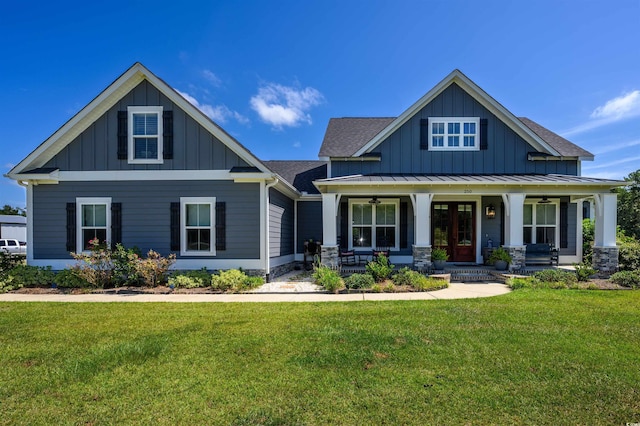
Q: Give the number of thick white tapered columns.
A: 4